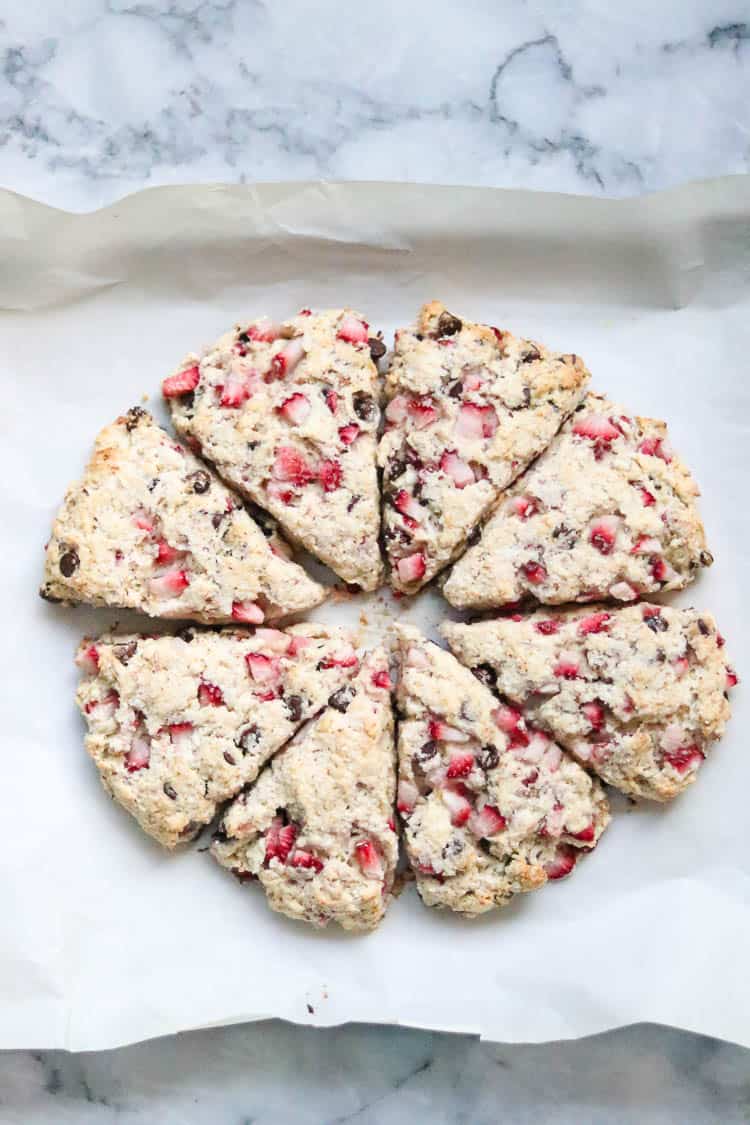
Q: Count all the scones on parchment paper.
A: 8